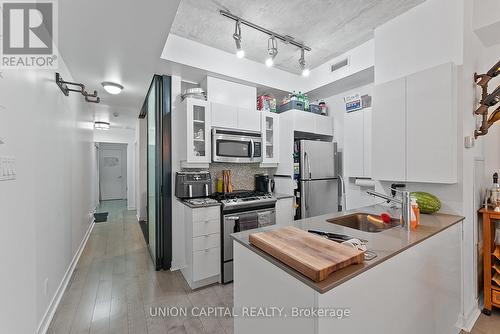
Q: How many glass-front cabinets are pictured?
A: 2